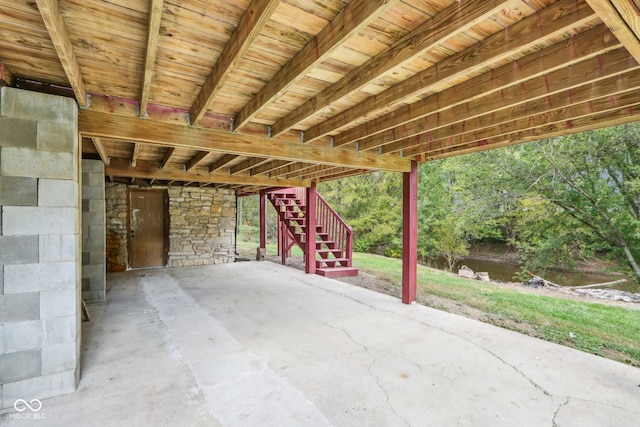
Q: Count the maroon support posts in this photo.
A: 3